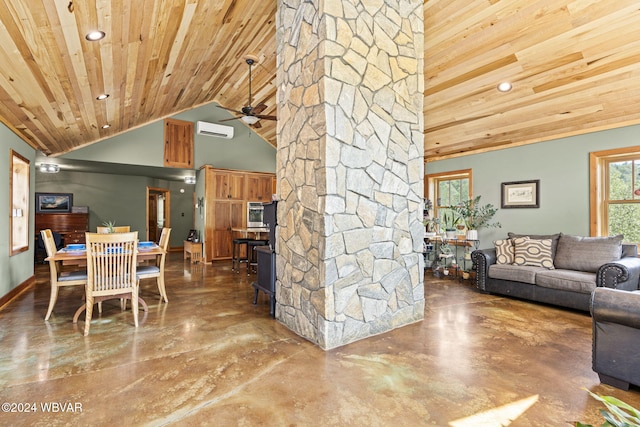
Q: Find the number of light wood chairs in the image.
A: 4